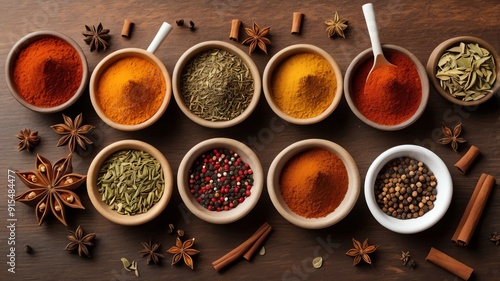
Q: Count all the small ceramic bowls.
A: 10